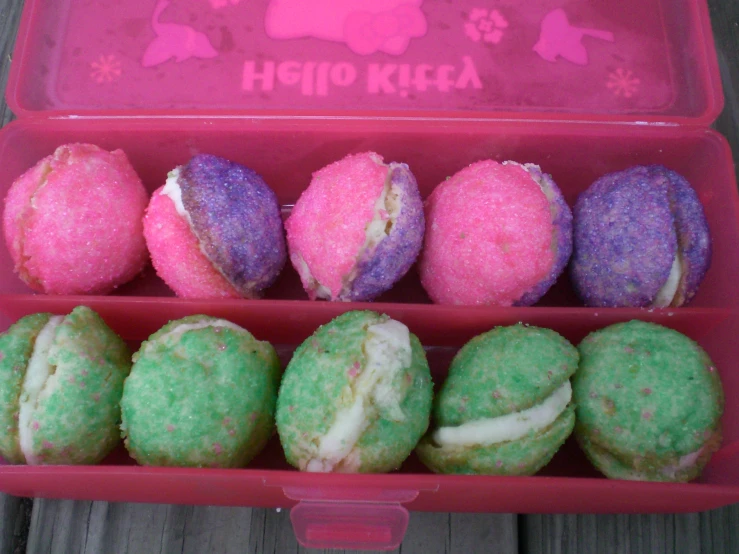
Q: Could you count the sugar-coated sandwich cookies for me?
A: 10